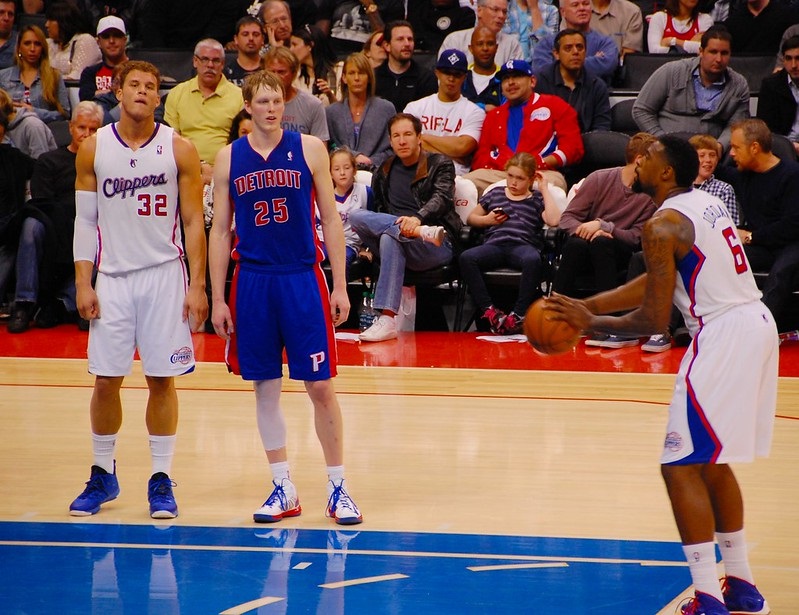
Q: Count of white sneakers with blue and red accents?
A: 2